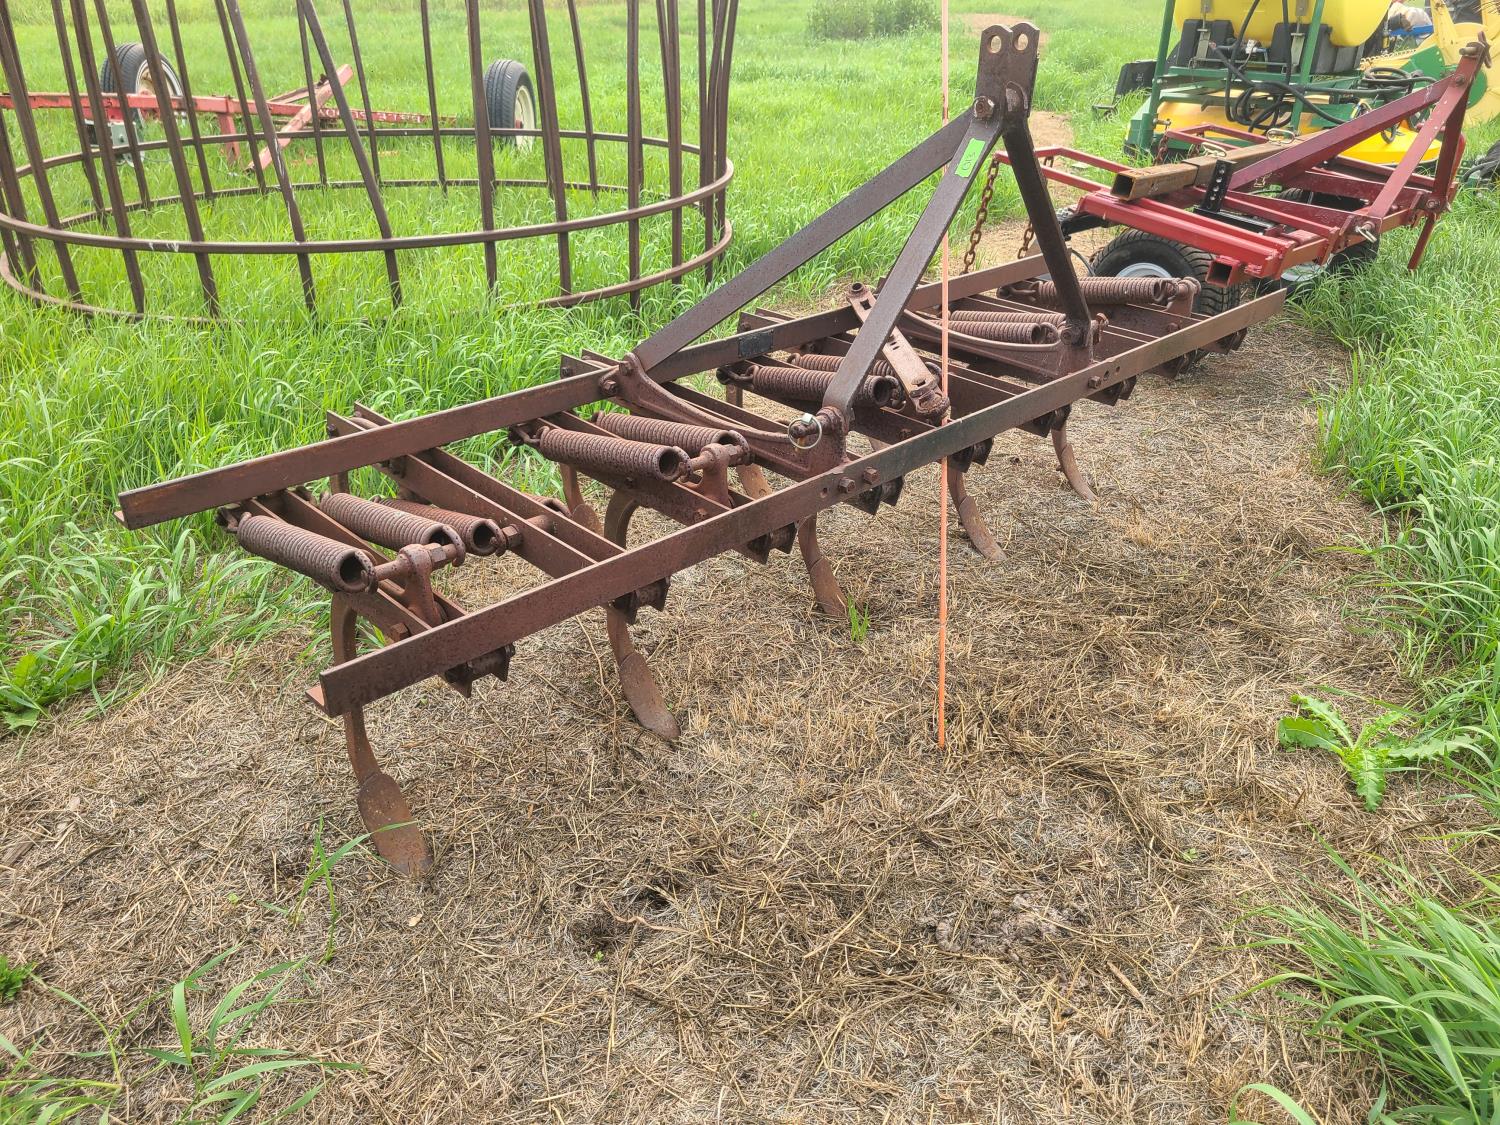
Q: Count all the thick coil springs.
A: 12